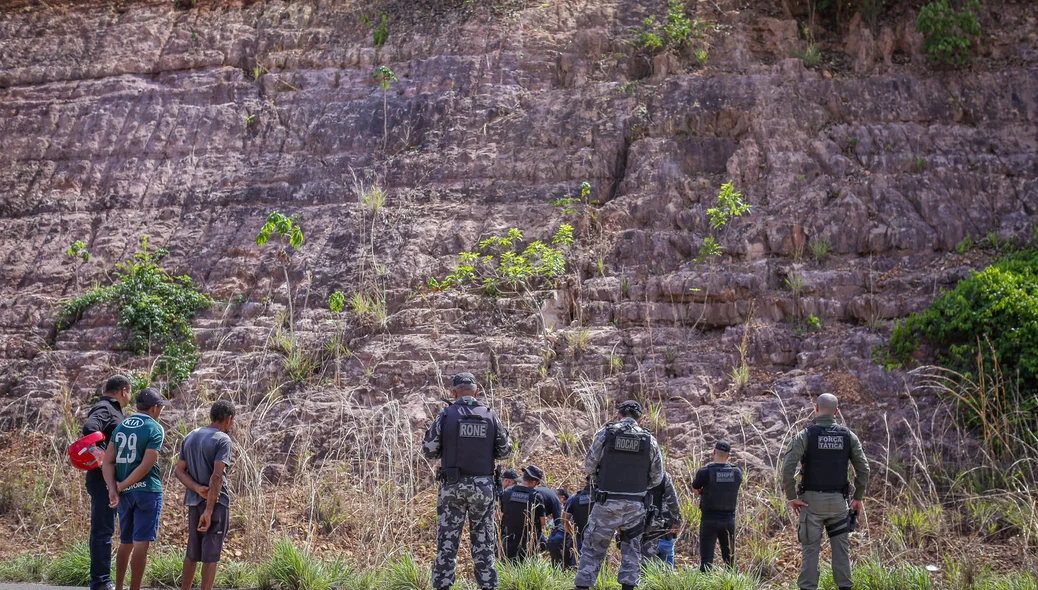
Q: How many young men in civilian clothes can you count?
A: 3